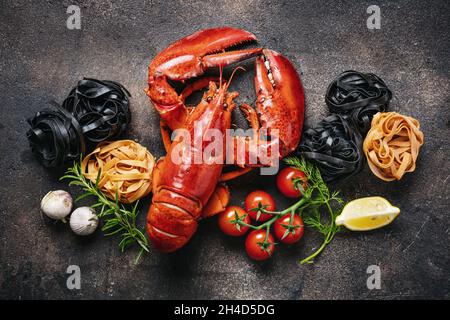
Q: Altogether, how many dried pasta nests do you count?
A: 6